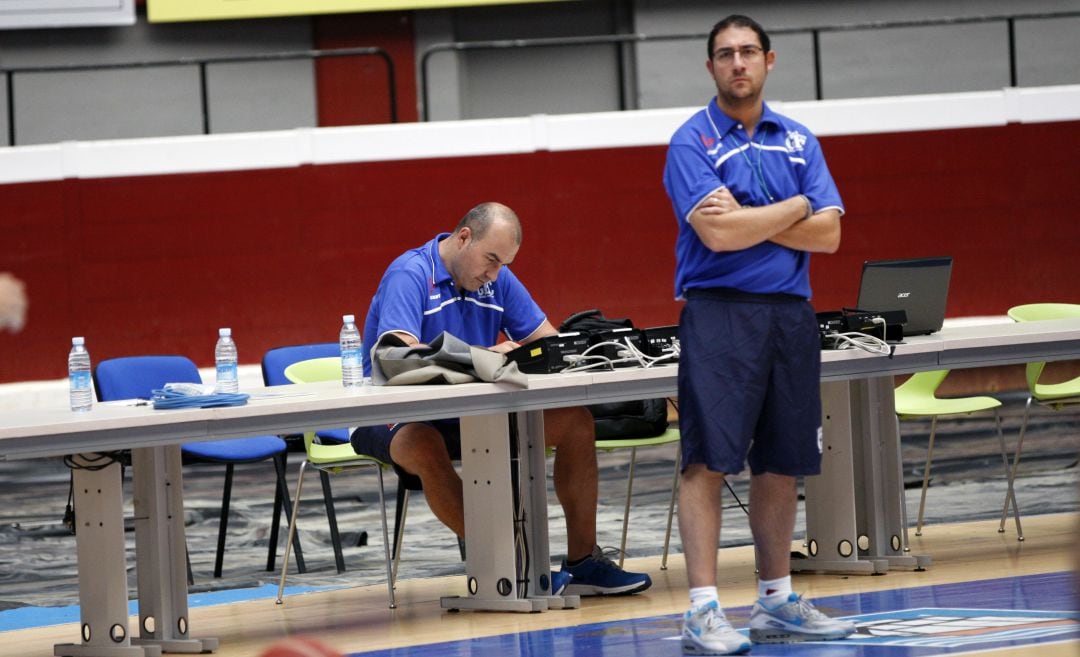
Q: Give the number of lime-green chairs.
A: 4